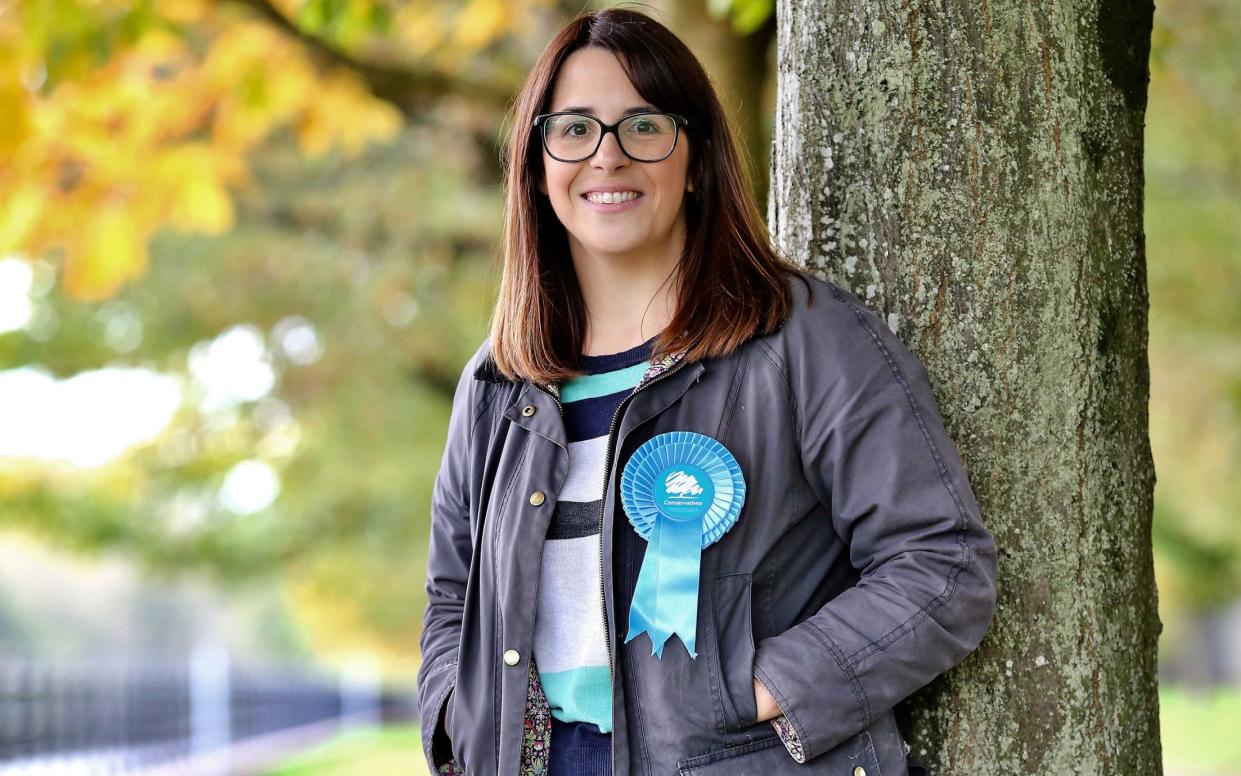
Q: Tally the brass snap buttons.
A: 4